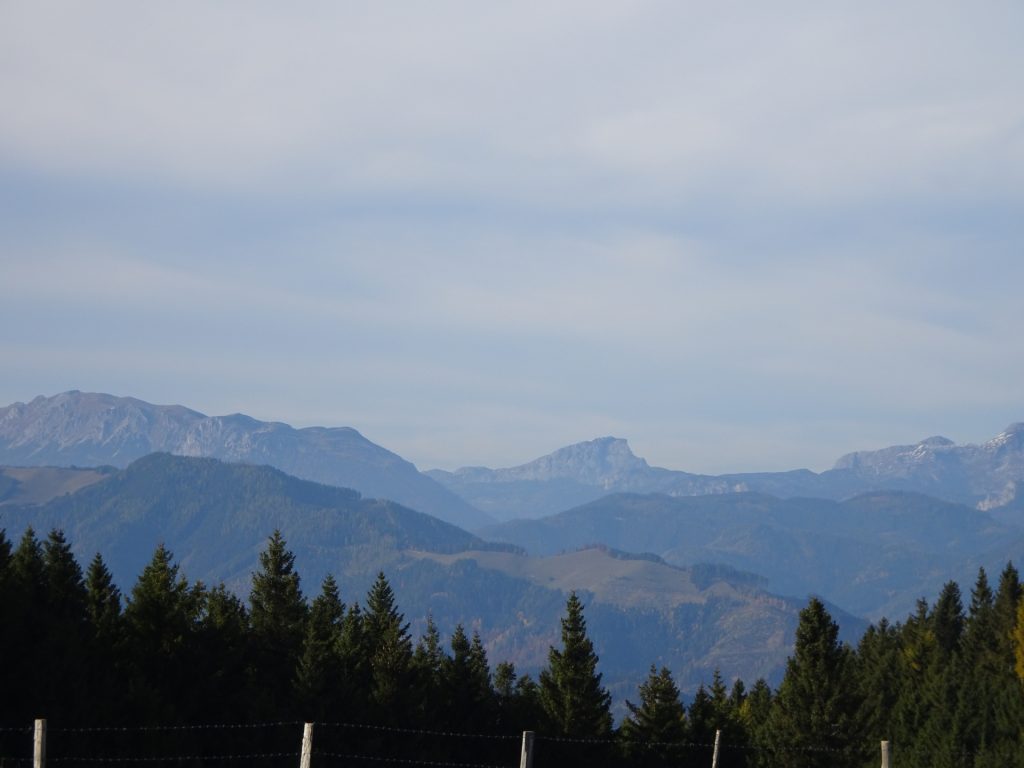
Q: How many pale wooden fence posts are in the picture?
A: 5